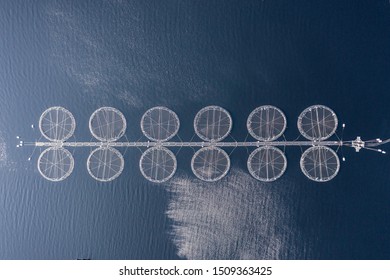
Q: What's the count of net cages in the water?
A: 12